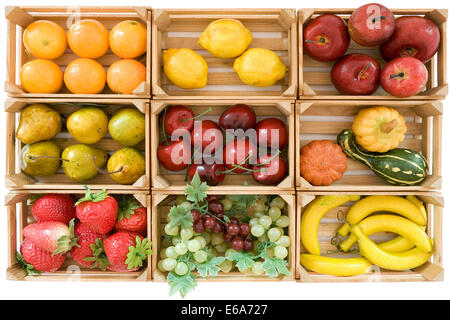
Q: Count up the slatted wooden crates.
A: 9